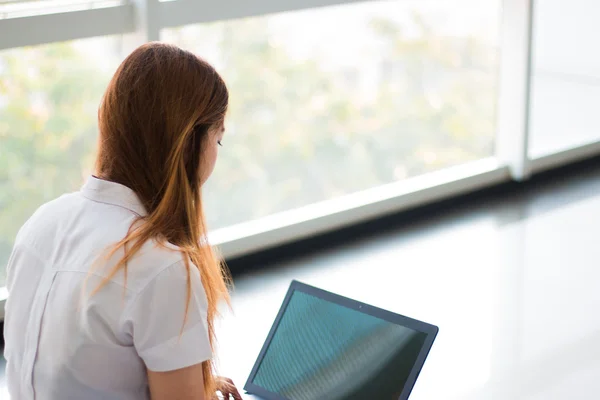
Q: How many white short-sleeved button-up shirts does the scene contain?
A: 1